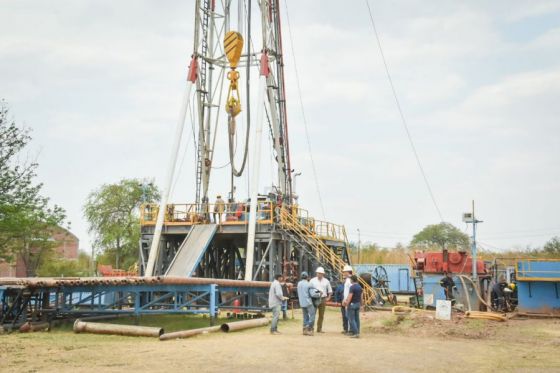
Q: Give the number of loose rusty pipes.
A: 3